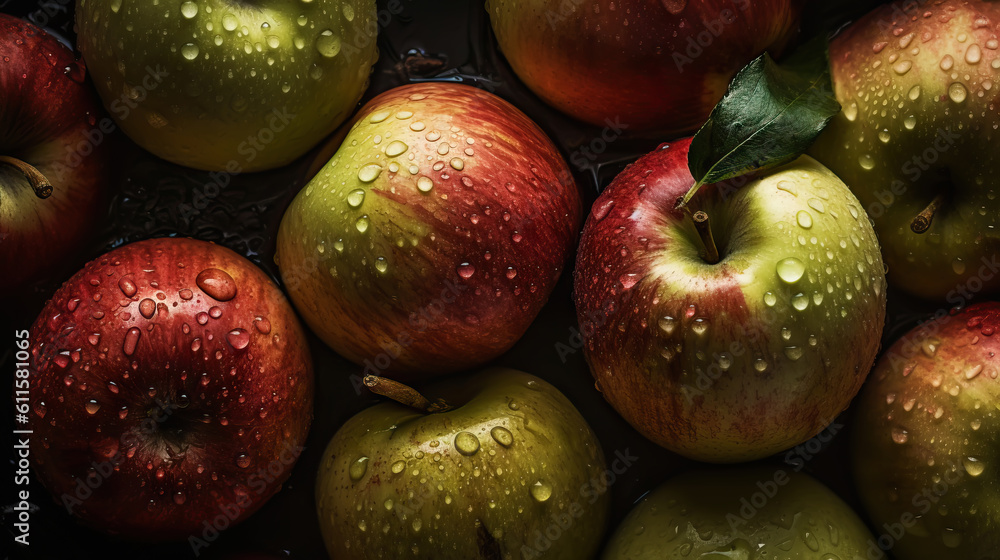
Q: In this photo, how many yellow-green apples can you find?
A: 3